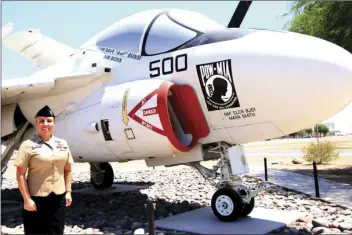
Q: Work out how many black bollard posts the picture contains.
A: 3